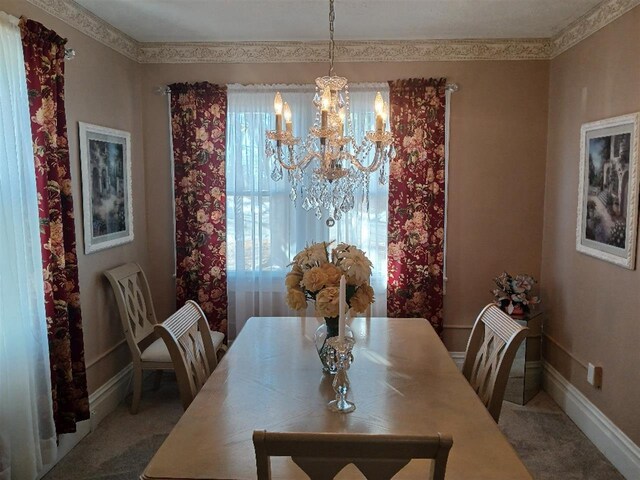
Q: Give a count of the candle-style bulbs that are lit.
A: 6